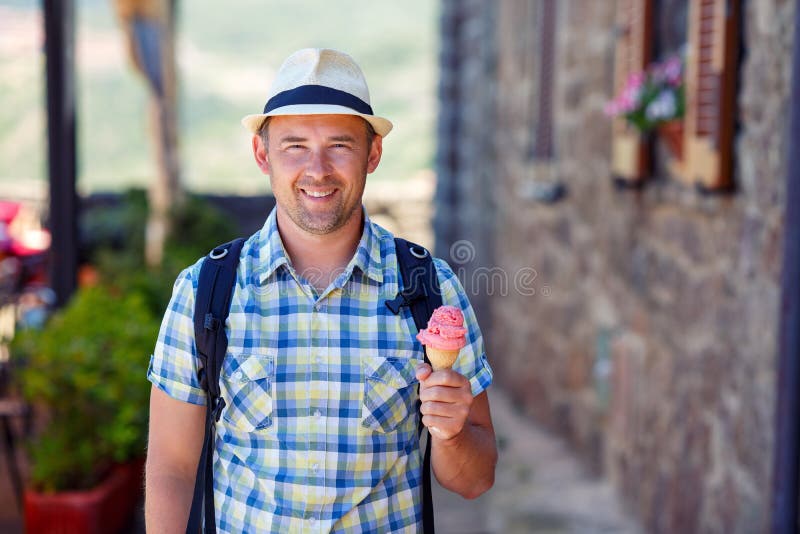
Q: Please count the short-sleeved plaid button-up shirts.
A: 1